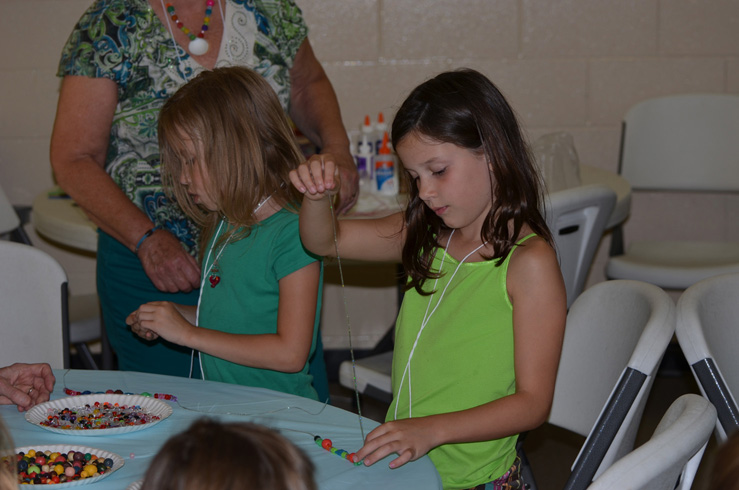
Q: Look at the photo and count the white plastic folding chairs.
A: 7